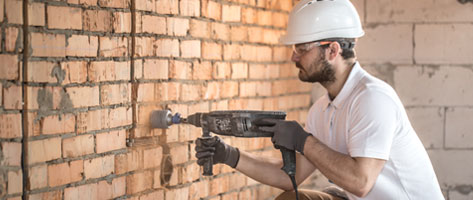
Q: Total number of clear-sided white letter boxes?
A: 0